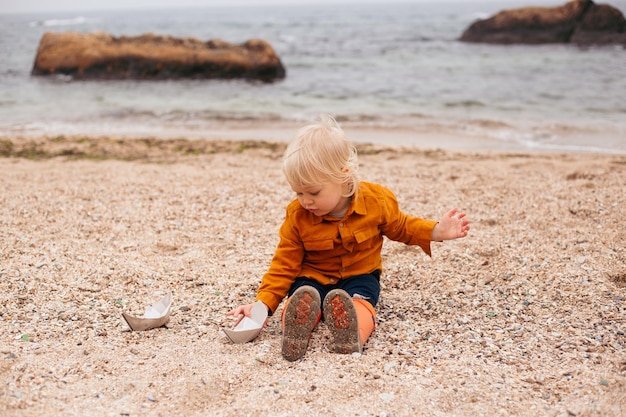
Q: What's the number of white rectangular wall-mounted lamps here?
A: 0